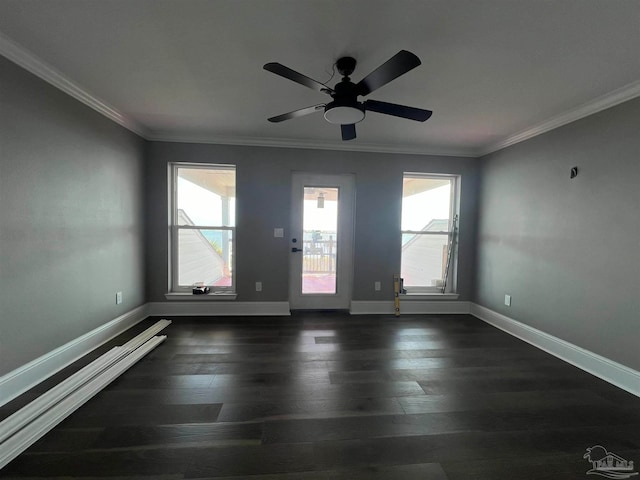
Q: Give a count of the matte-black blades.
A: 5